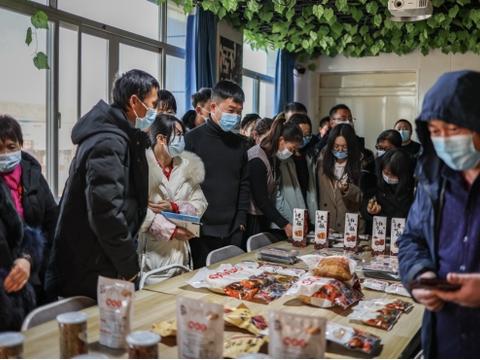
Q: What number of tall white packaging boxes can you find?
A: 5